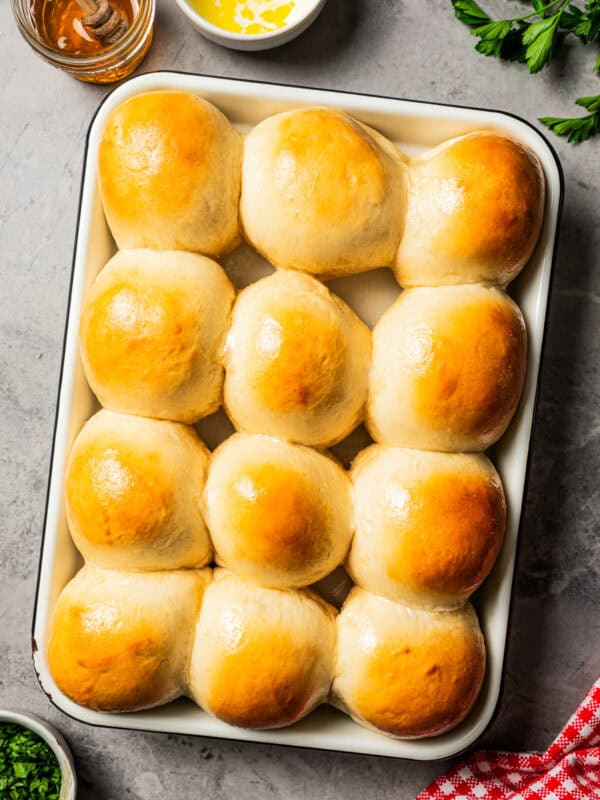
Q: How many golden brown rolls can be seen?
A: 12